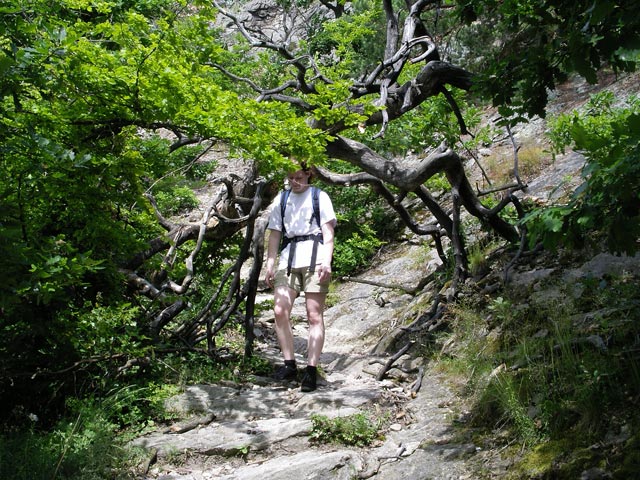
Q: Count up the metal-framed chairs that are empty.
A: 0